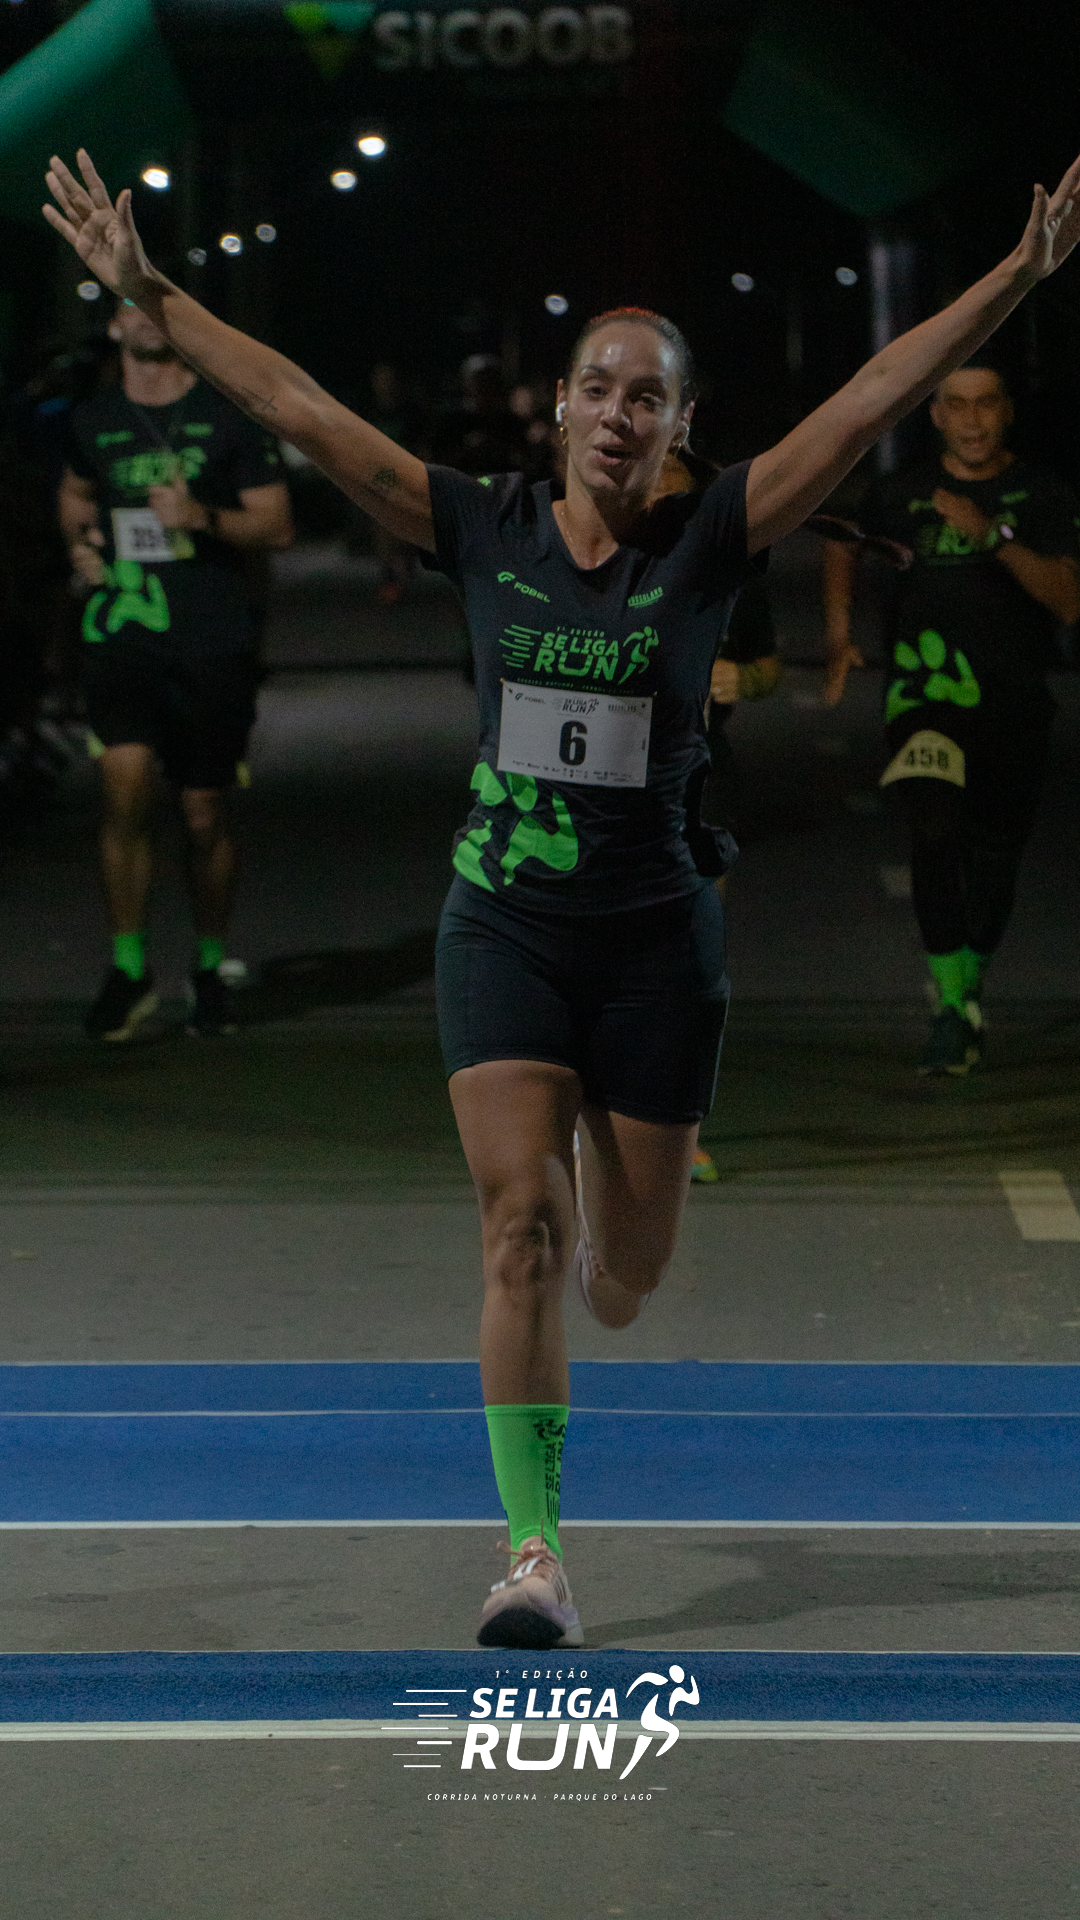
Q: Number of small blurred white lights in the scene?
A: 10